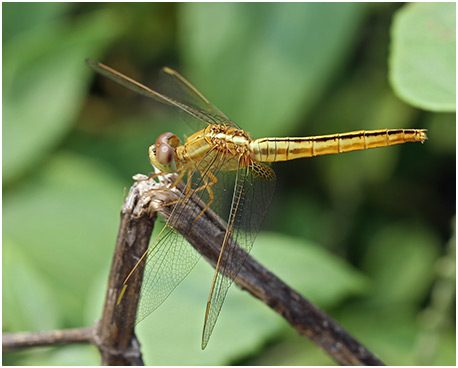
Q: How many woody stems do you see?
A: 3